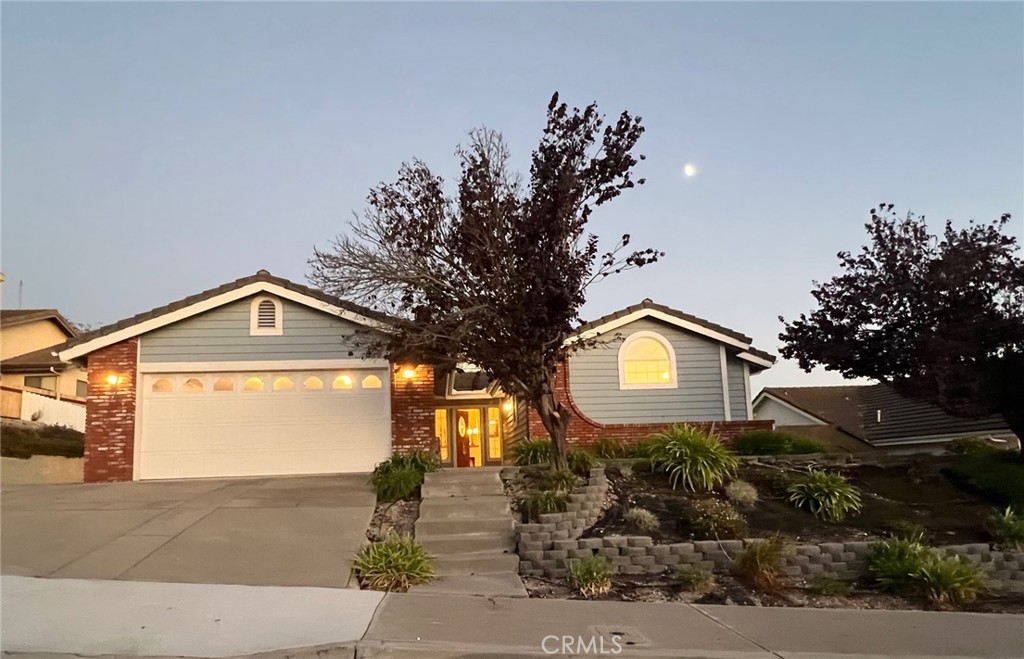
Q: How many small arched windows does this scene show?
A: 8